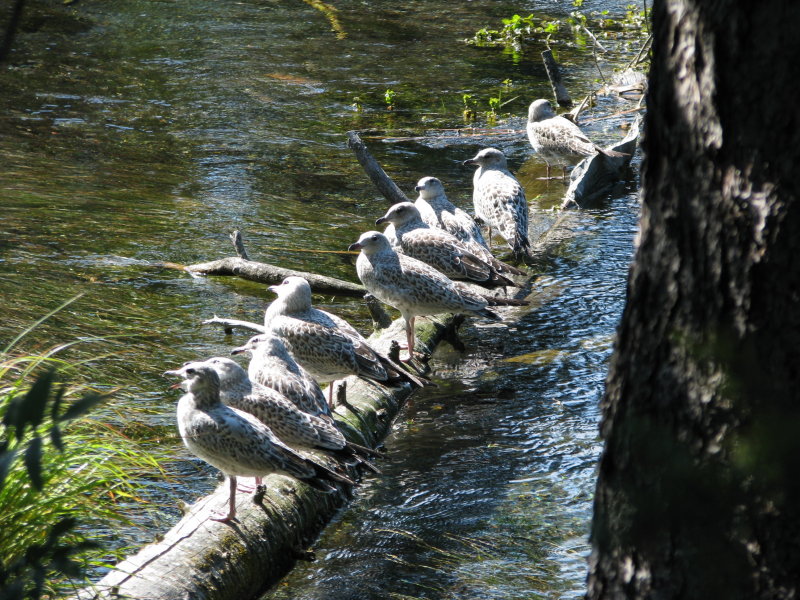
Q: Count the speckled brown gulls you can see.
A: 9